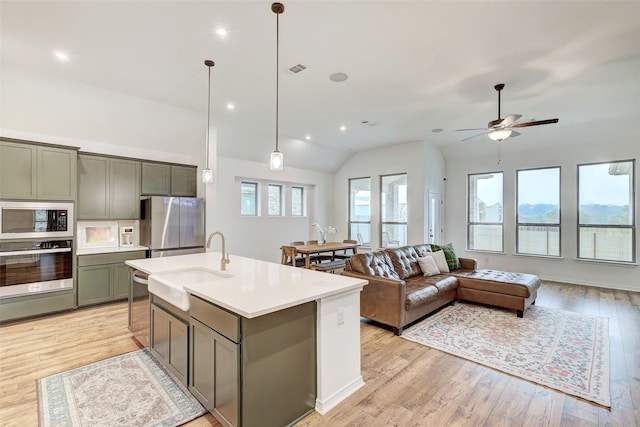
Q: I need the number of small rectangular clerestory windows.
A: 3